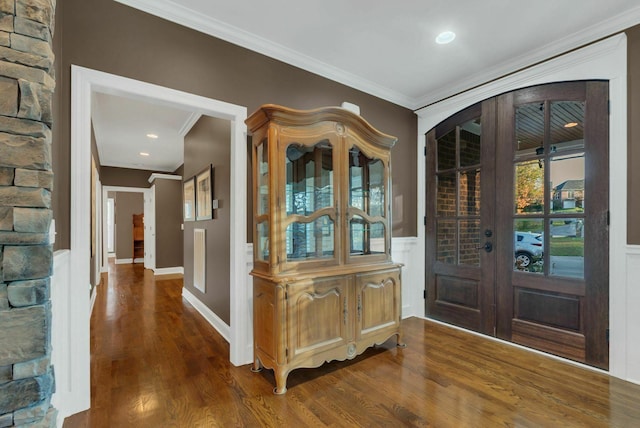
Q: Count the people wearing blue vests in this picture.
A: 0